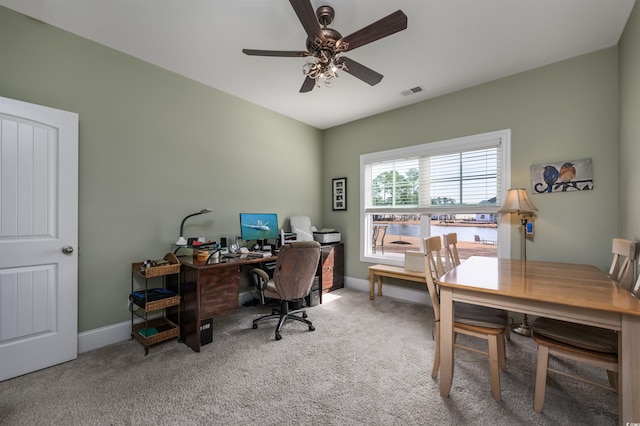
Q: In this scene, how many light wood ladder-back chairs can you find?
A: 4